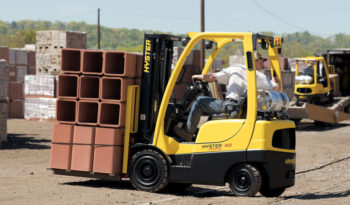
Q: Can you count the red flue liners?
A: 12